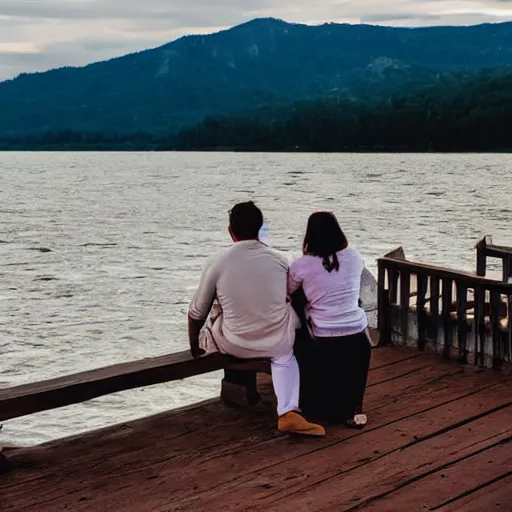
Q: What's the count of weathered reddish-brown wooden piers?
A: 1